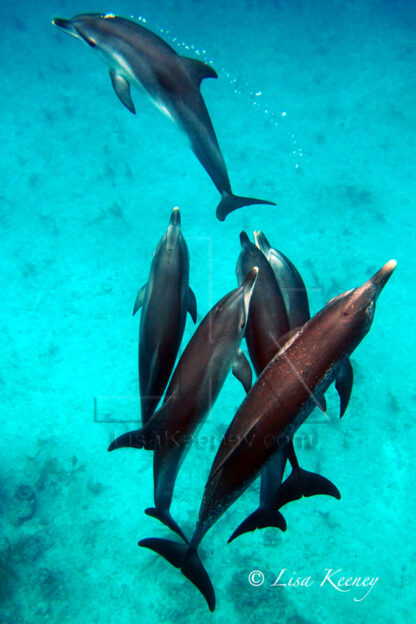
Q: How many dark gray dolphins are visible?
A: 6